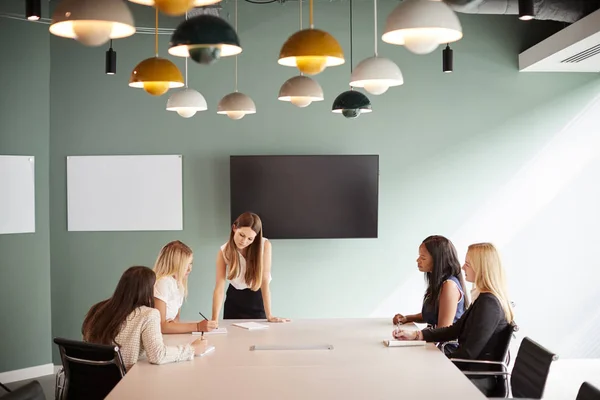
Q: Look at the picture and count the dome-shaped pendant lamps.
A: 11